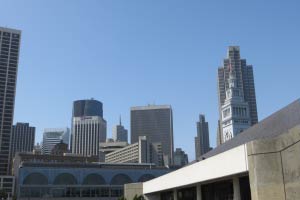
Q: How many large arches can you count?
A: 5